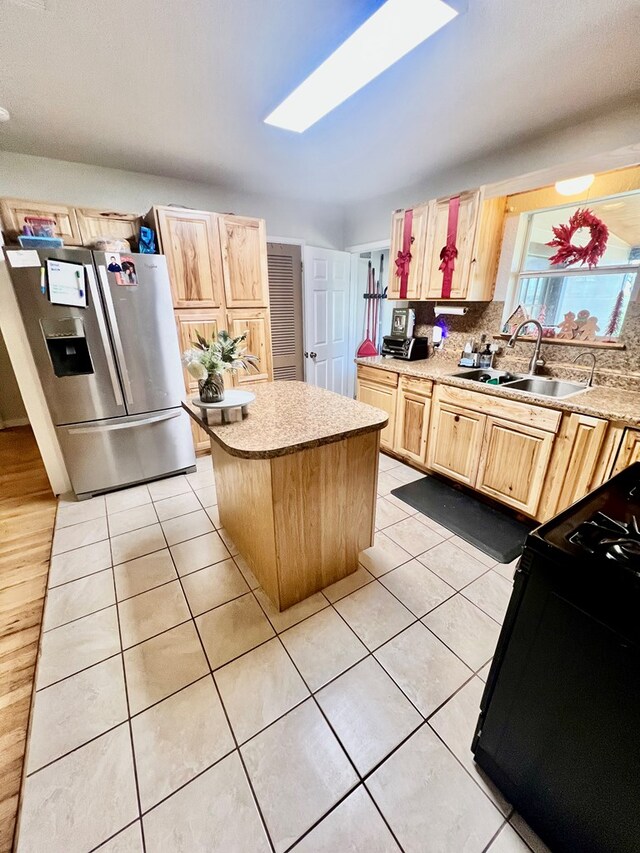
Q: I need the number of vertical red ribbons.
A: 2